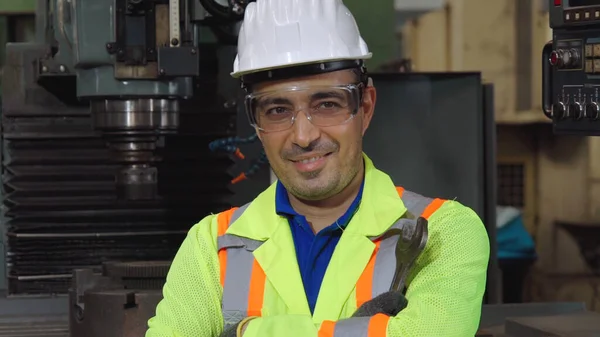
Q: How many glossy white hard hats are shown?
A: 1